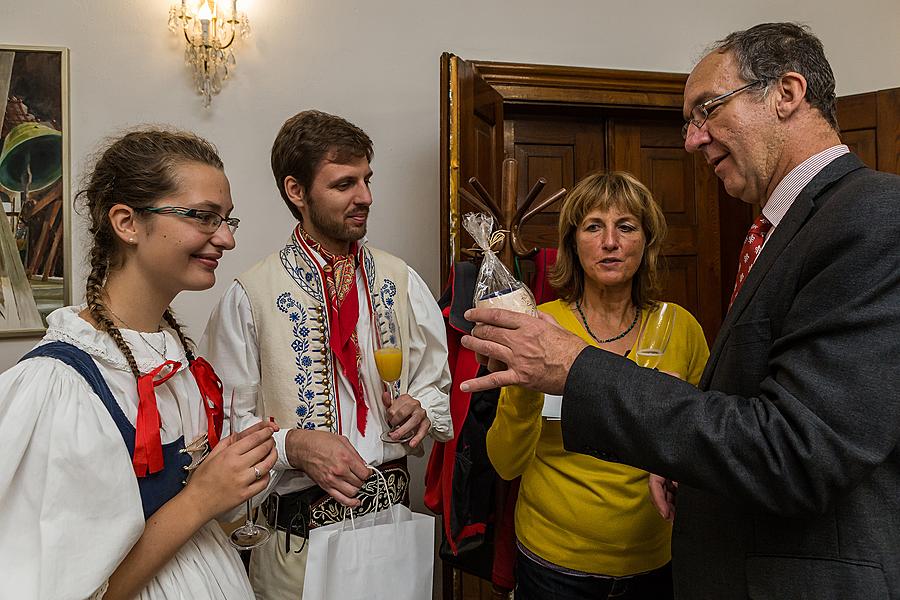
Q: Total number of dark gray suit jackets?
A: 1